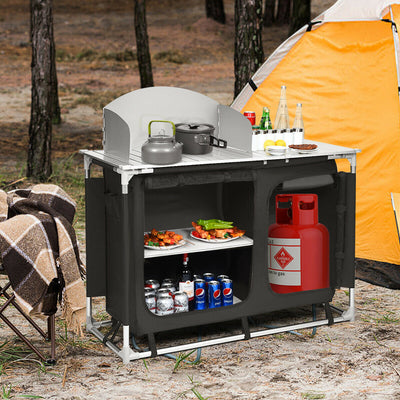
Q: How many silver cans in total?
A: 8